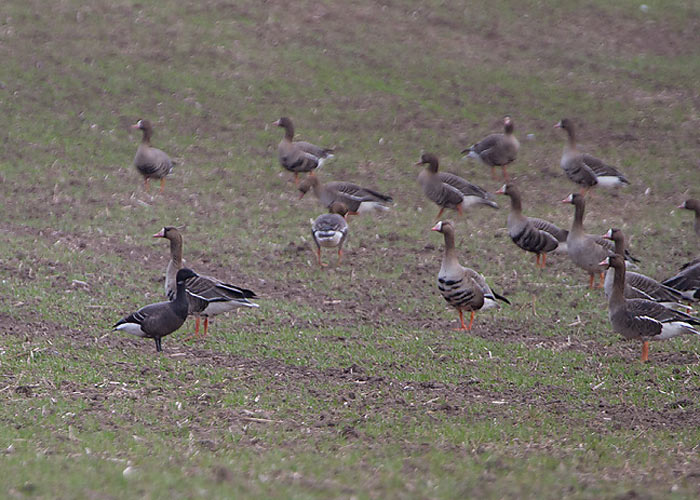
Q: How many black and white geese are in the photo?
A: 1